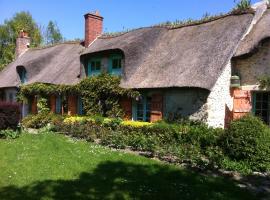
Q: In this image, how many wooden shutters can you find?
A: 6